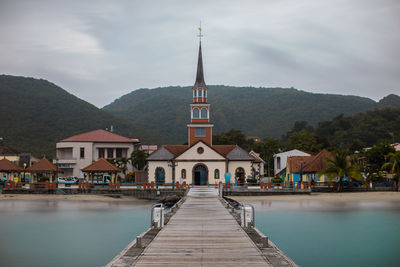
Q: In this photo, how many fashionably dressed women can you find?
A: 0